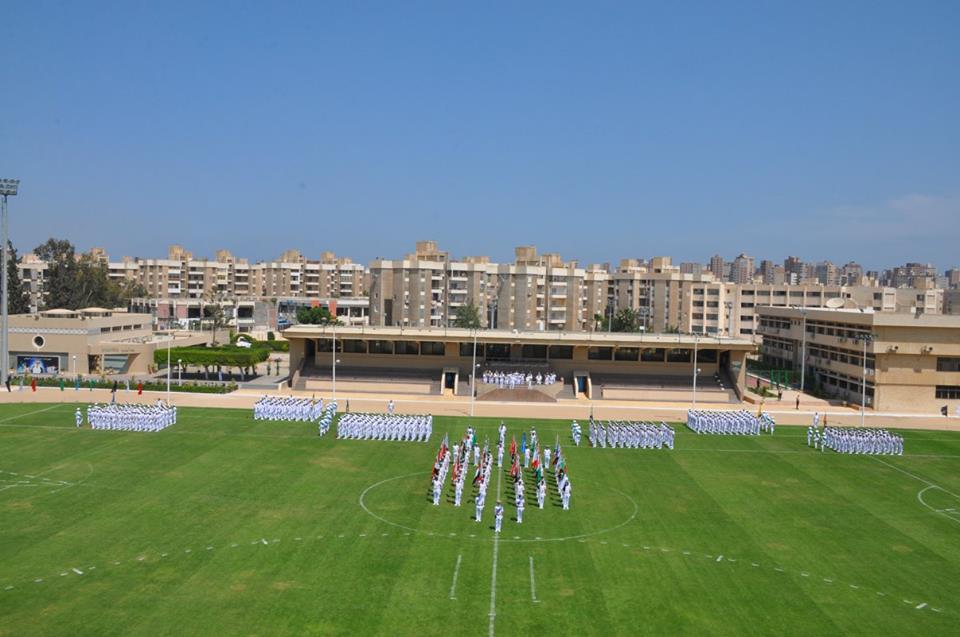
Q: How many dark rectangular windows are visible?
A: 14